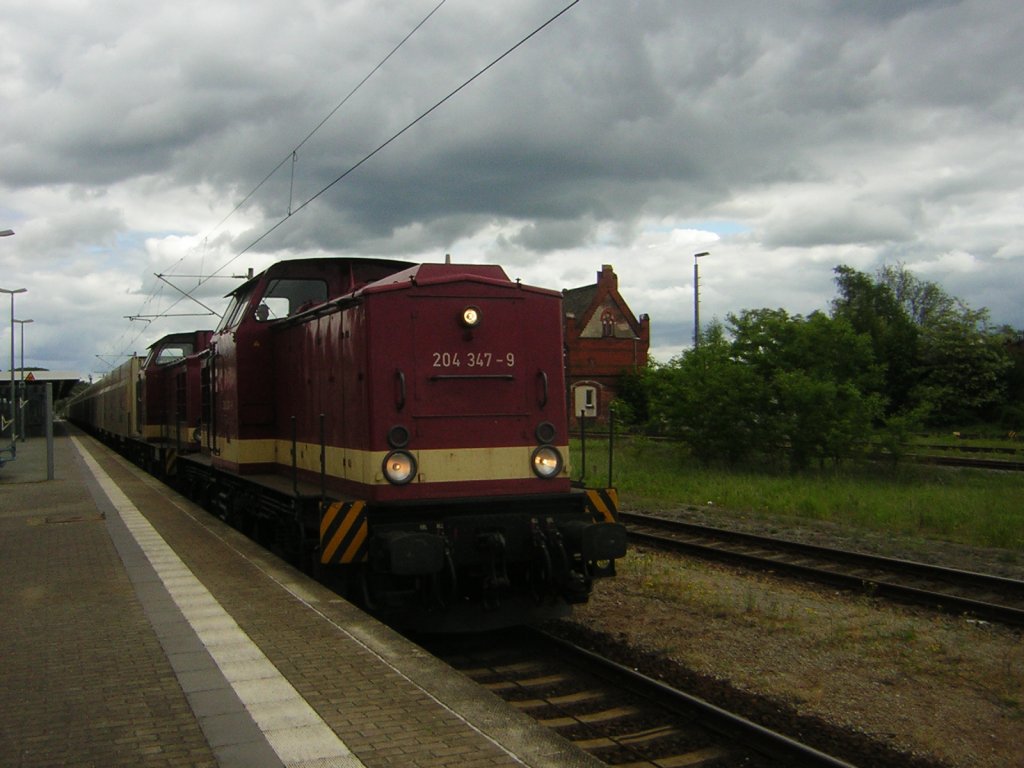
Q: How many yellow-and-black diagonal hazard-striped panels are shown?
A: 3